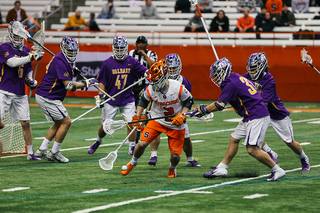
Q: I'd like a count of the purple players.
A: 6